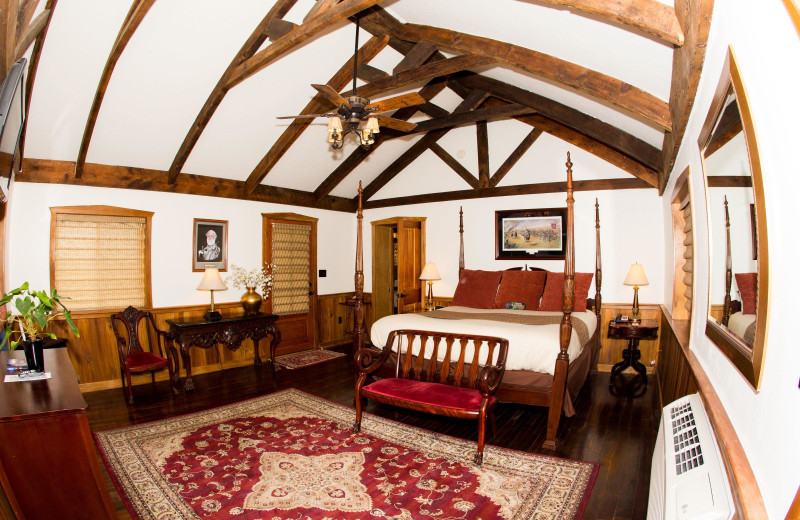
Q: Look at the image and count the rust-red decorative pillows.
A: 3